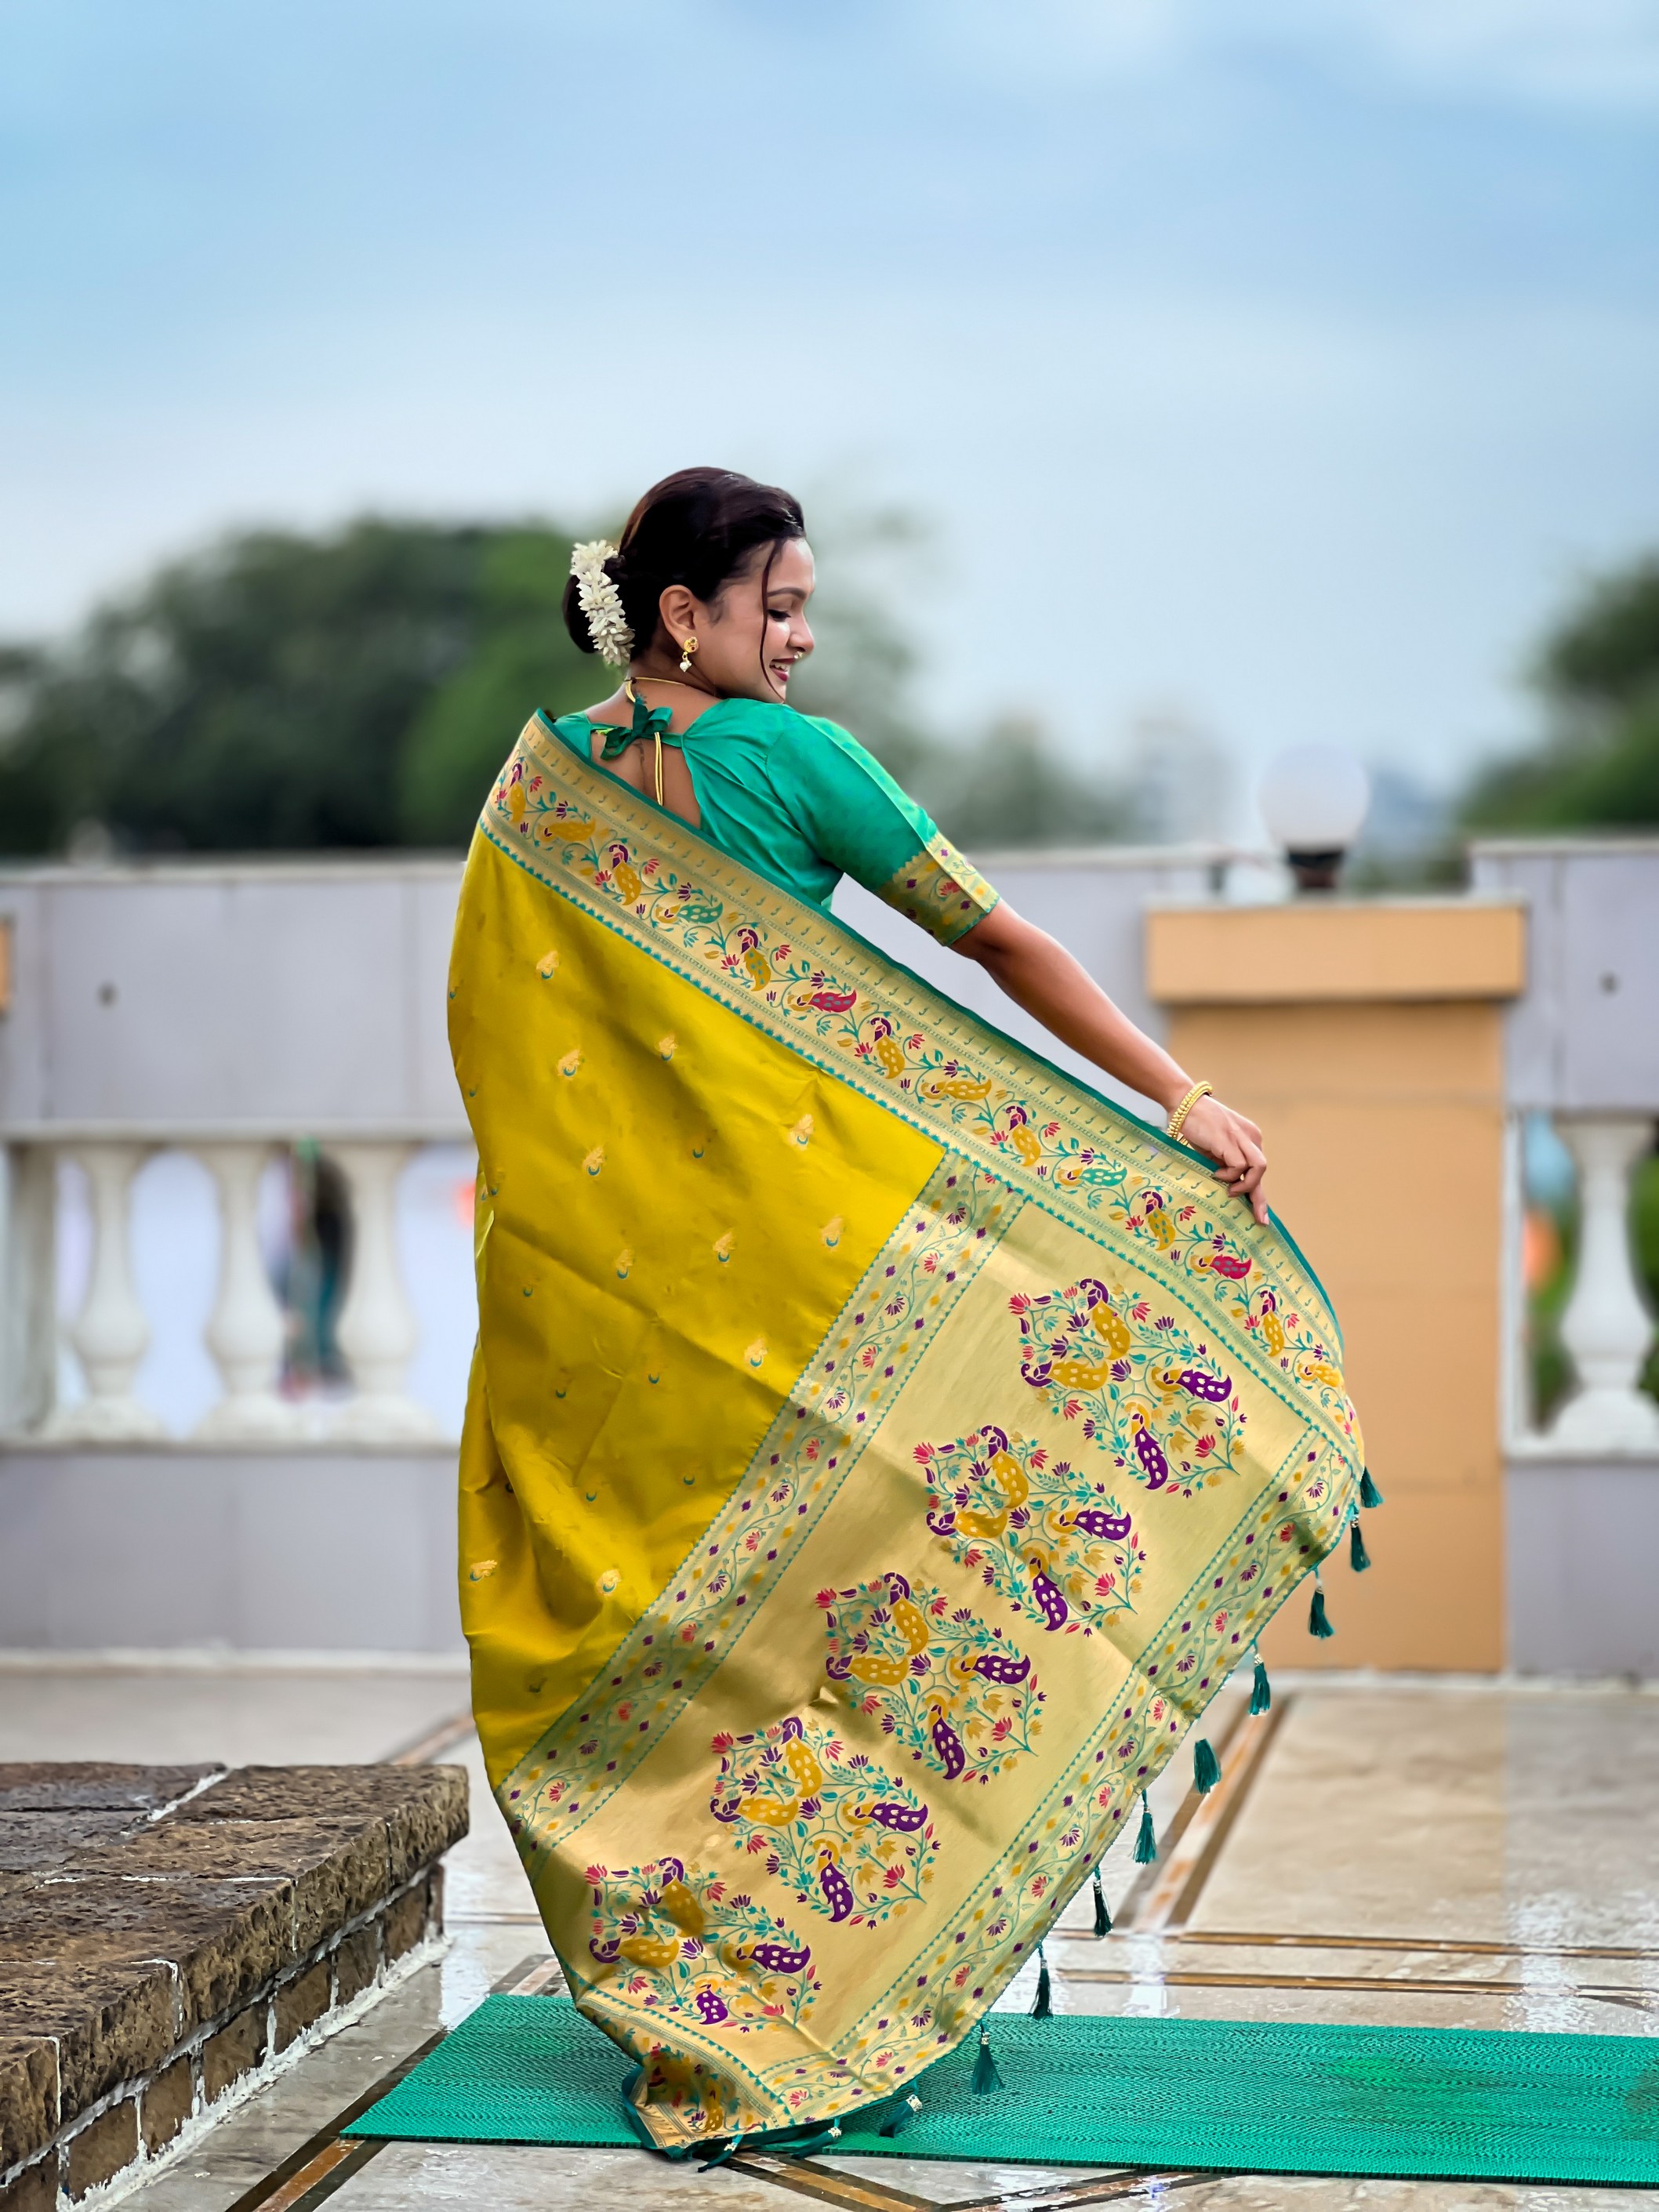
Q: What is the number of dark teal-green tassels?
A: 12